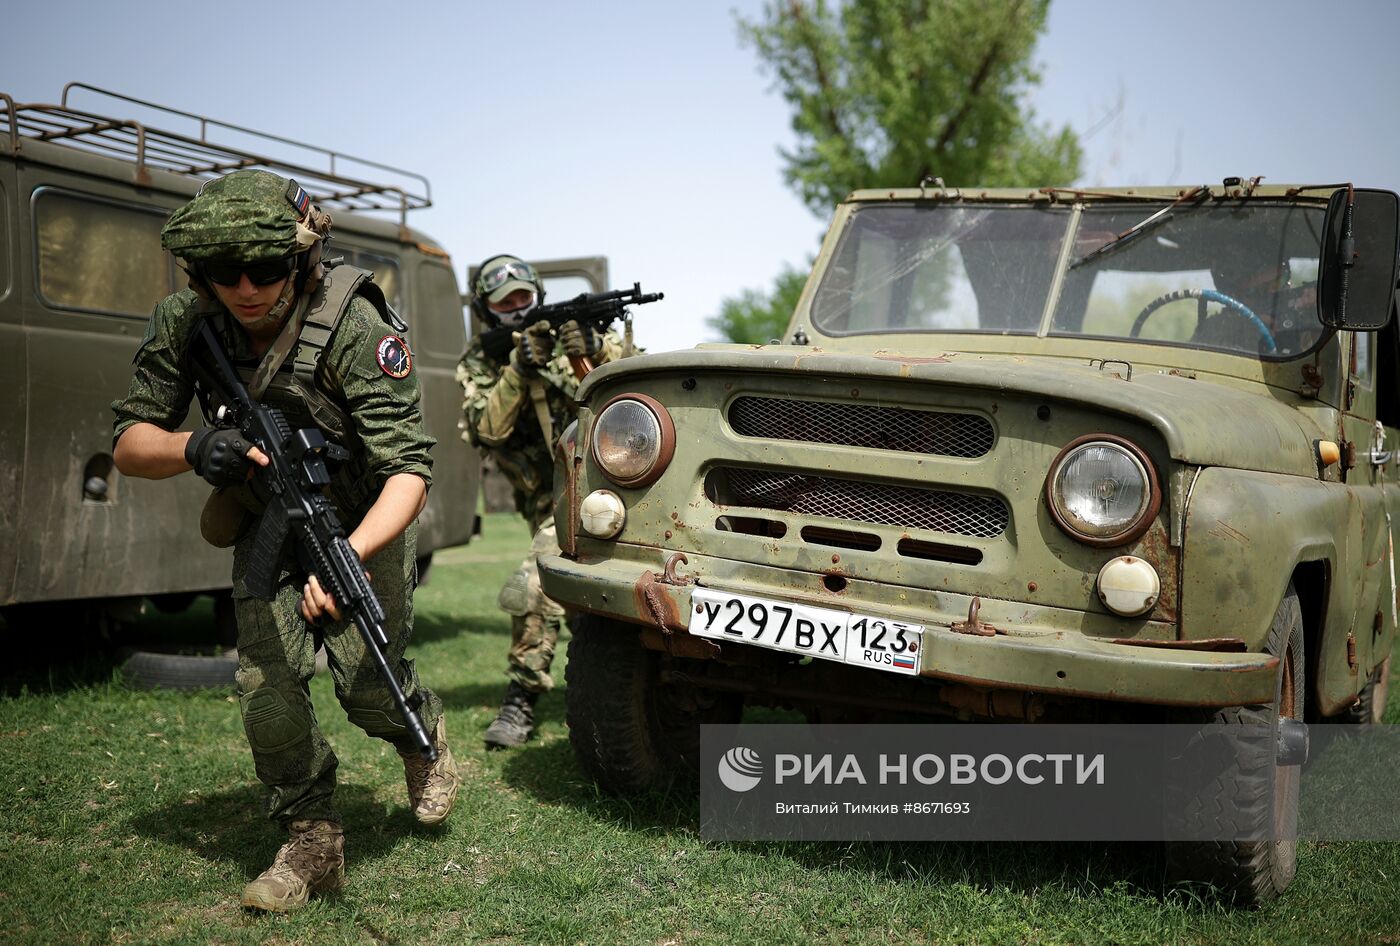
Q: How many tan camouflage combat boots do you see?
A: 2